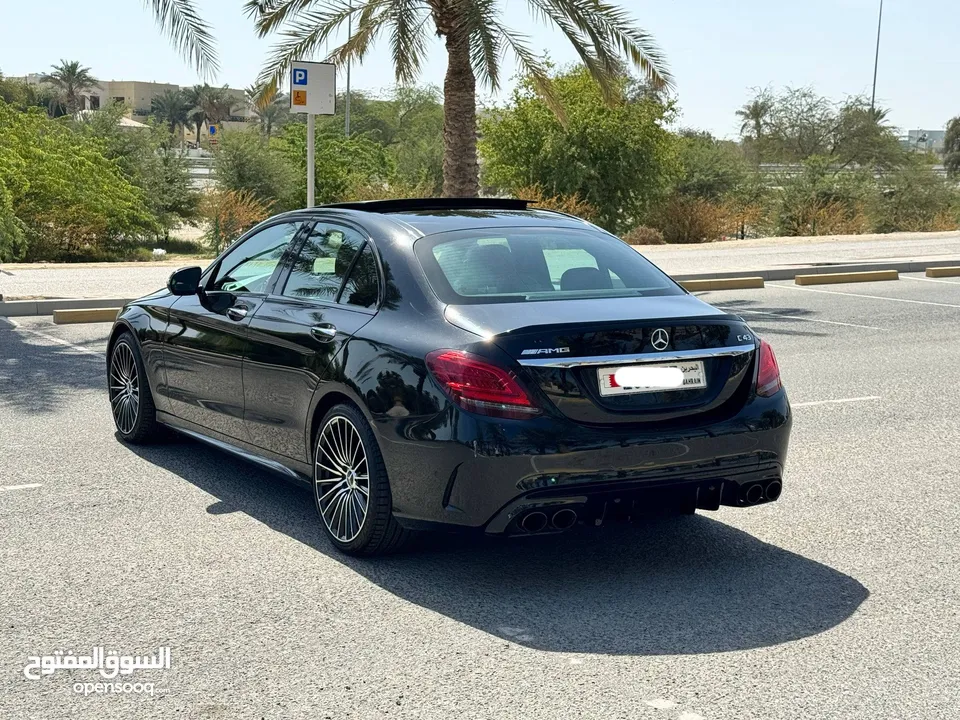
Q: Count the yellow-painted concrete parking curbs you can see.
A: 4